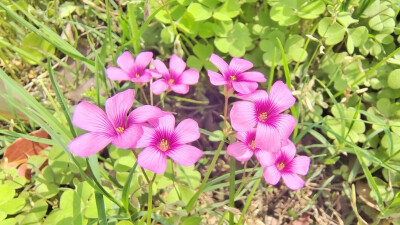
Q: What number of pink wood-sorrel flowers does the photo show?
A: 8